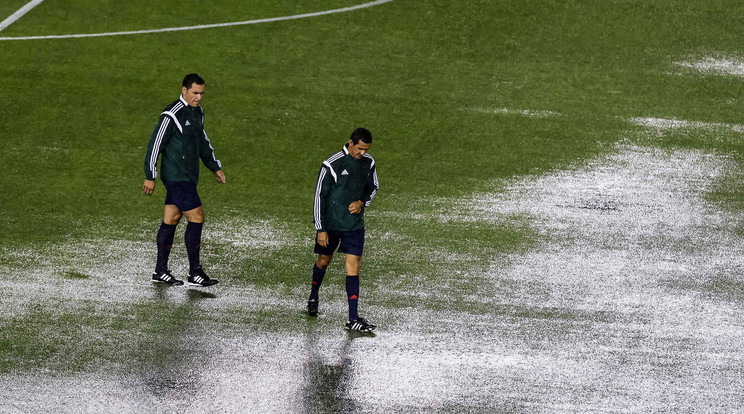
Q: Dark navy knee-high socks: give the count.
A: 4